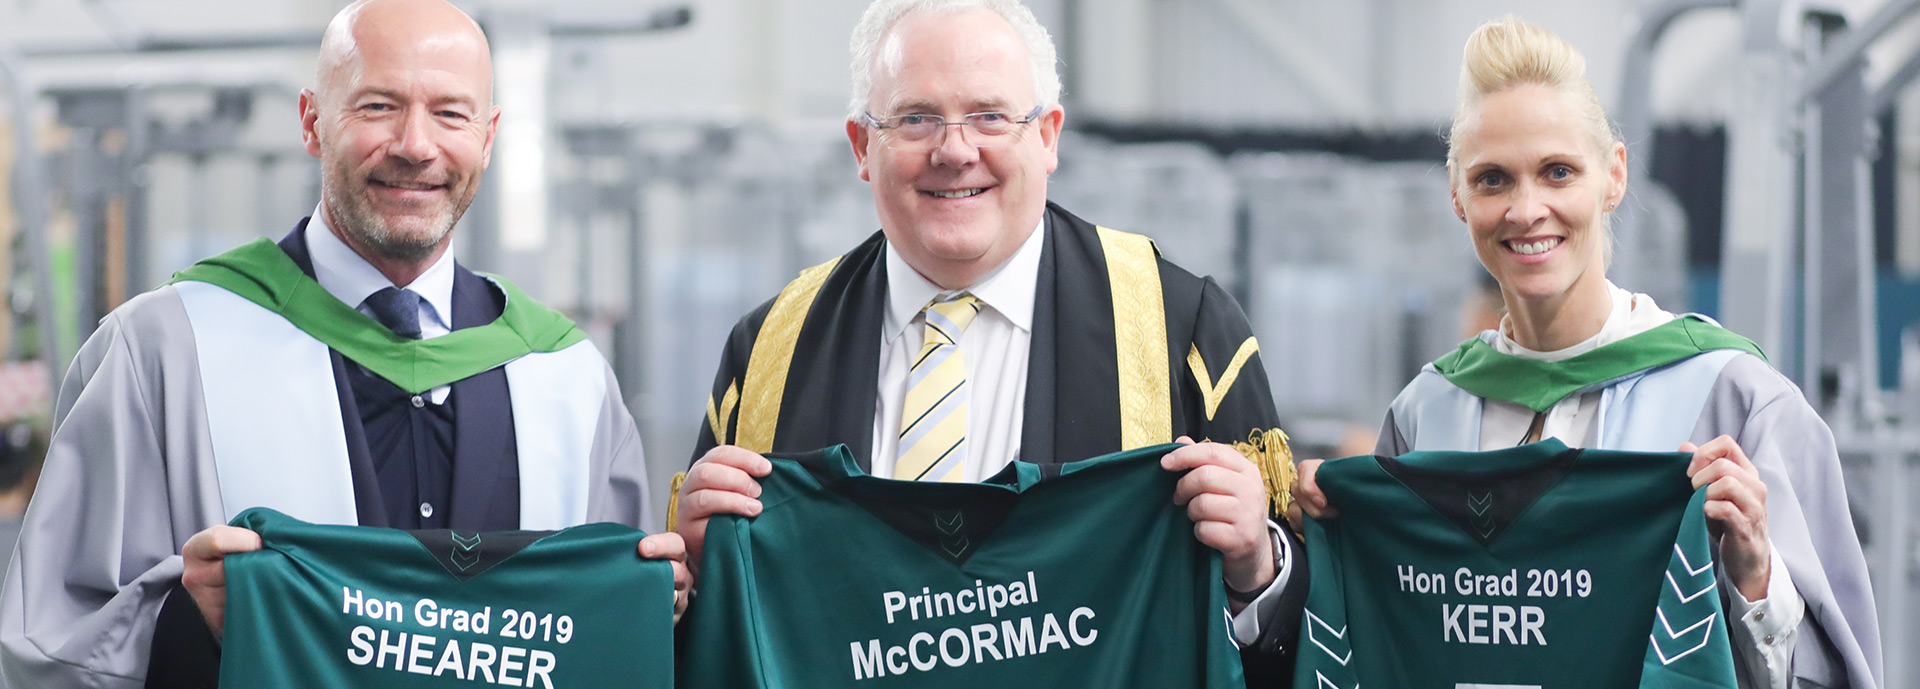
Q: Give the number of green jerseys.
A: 3